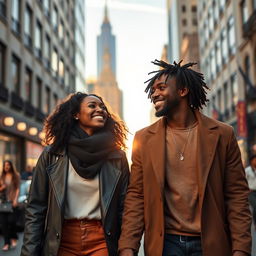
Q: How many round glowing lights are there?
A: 4